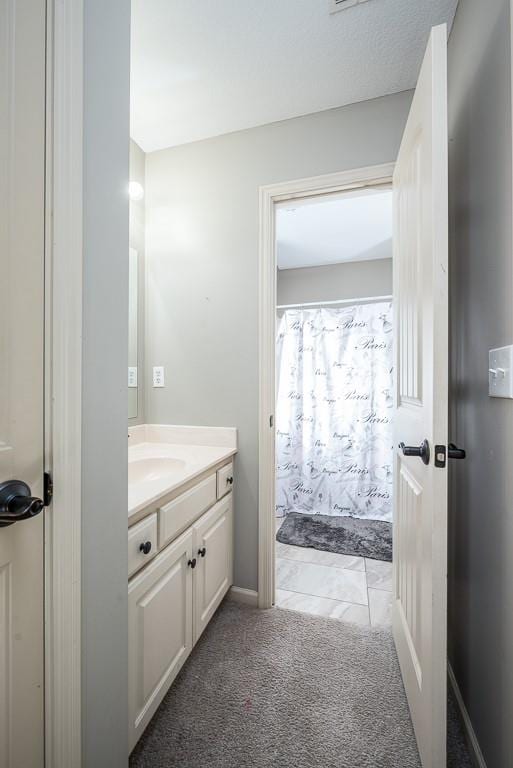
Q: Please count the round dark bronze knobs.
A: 4